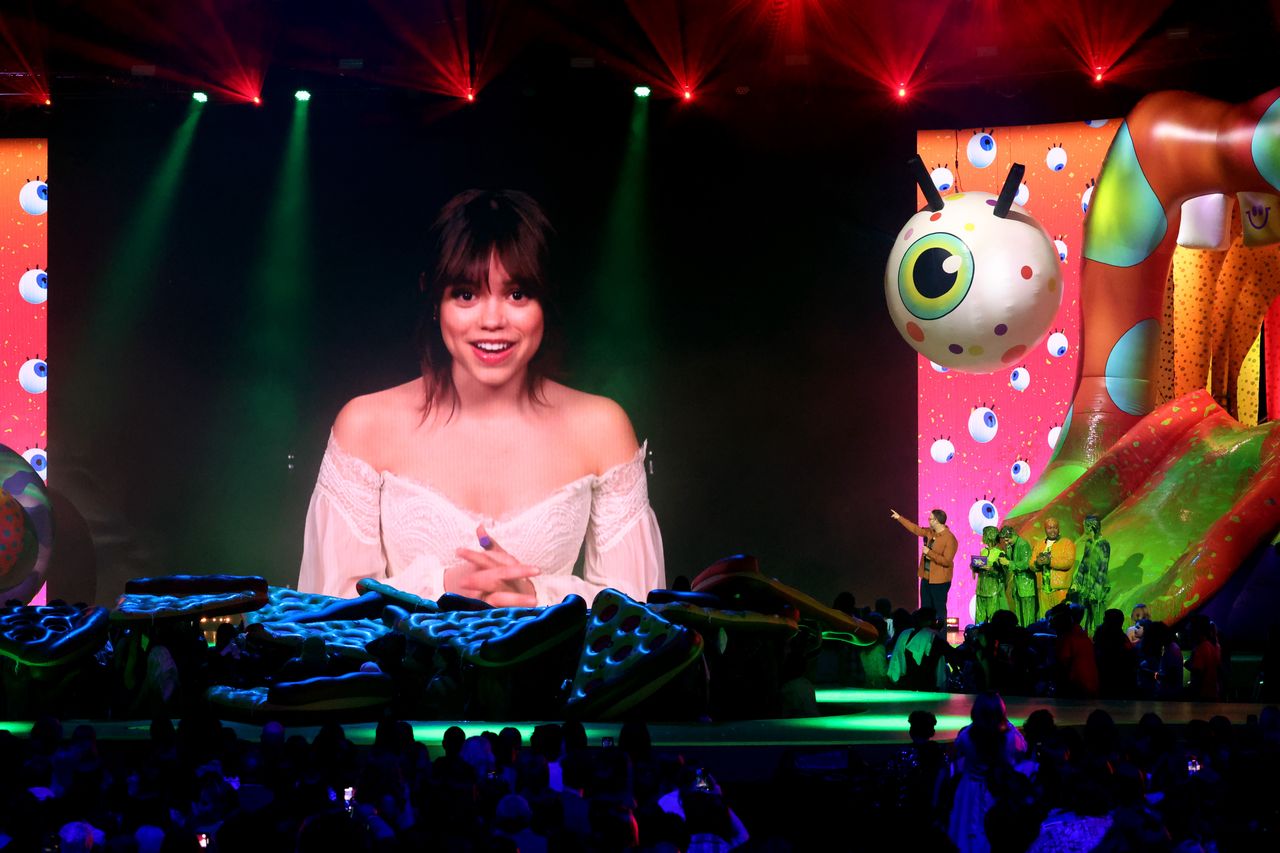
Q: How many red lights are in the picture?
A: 6